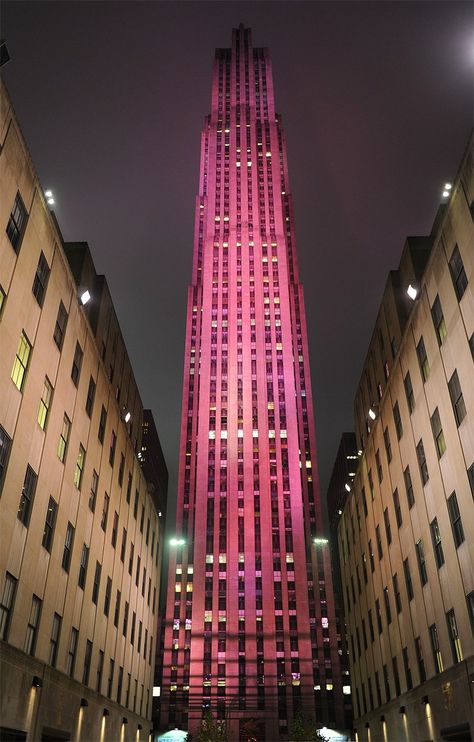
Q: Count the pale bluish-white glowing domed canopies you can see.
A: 2